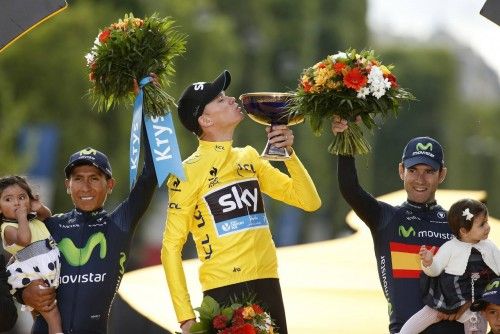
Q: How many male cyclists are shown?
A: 3